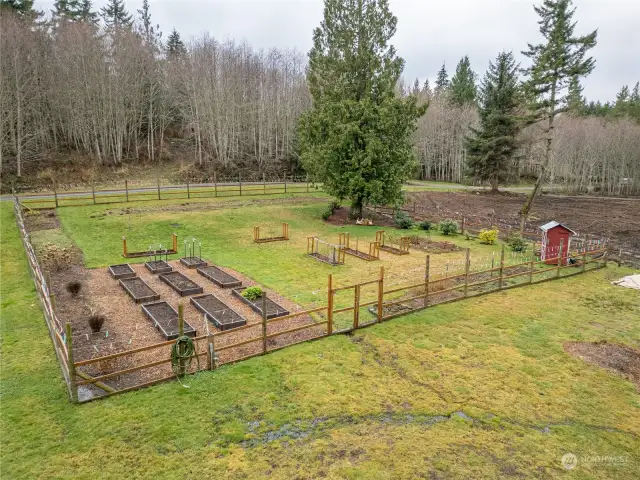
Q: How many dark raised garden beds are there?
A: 9